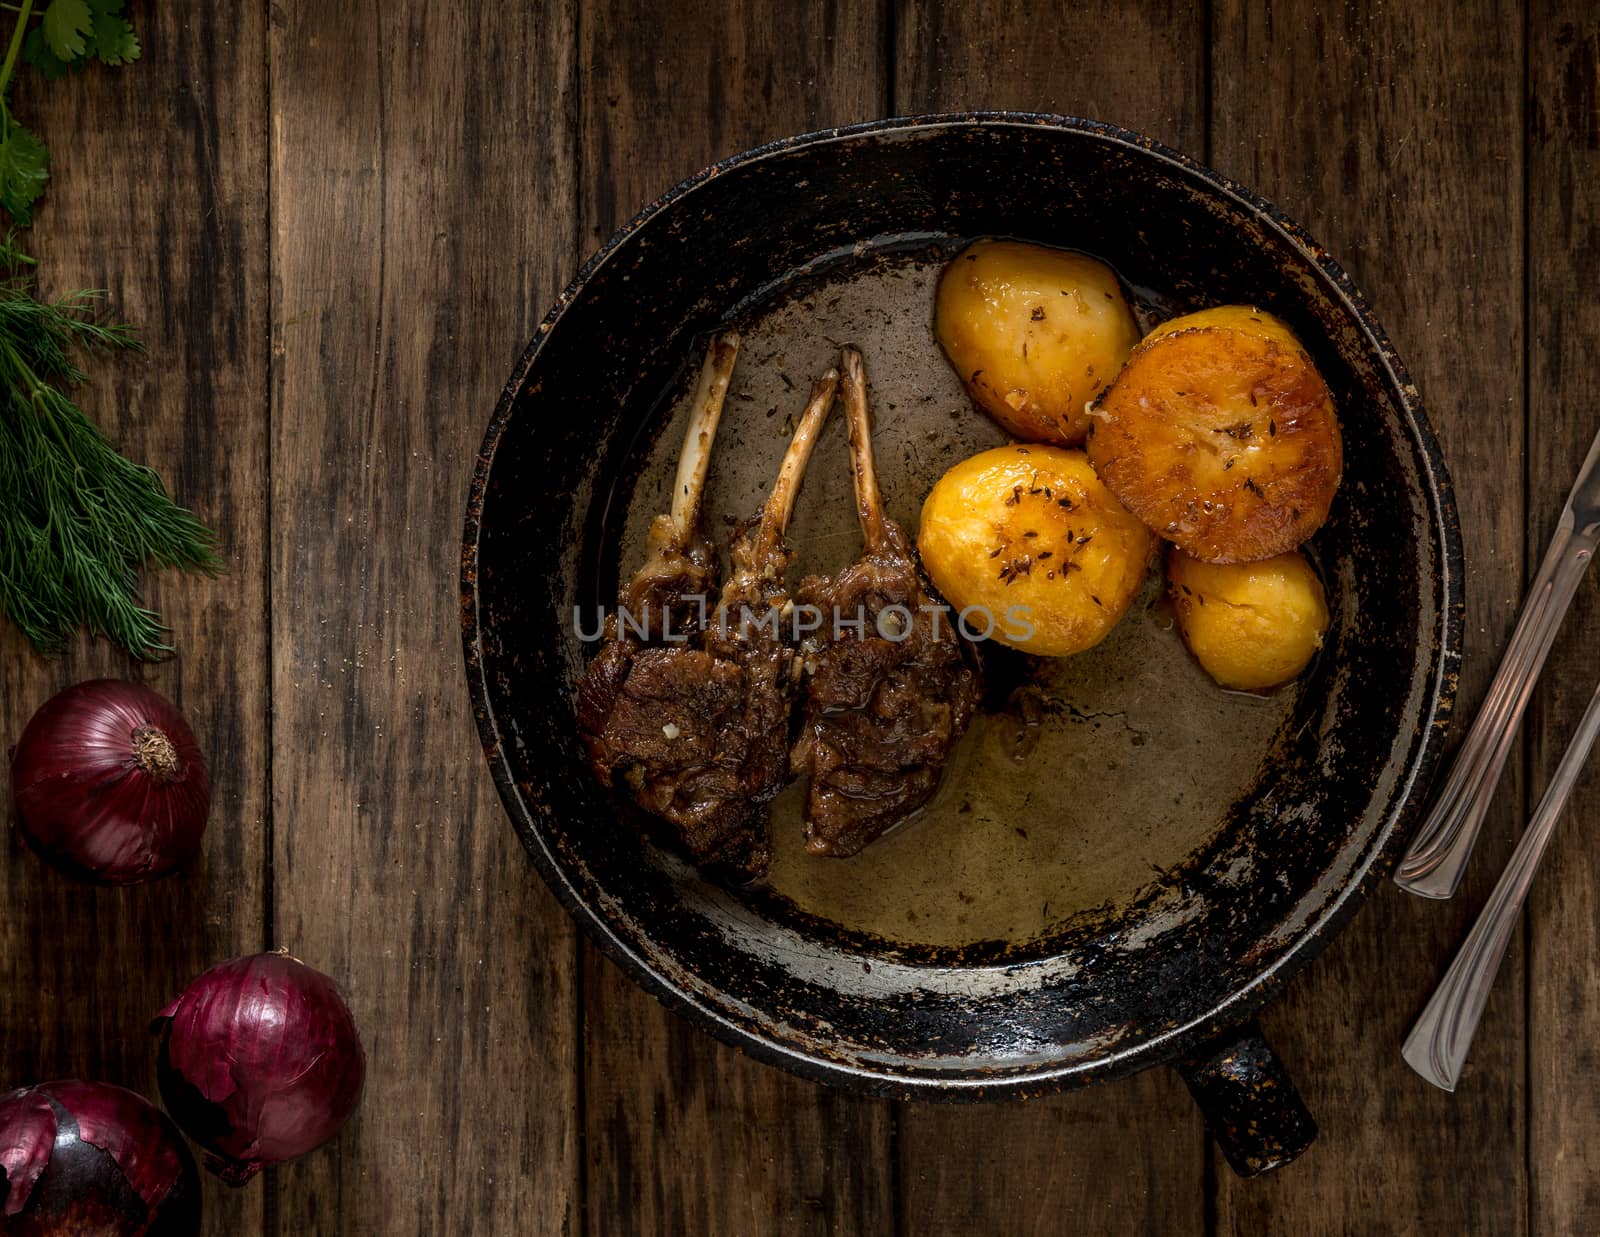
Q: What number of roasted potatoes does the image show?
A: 4